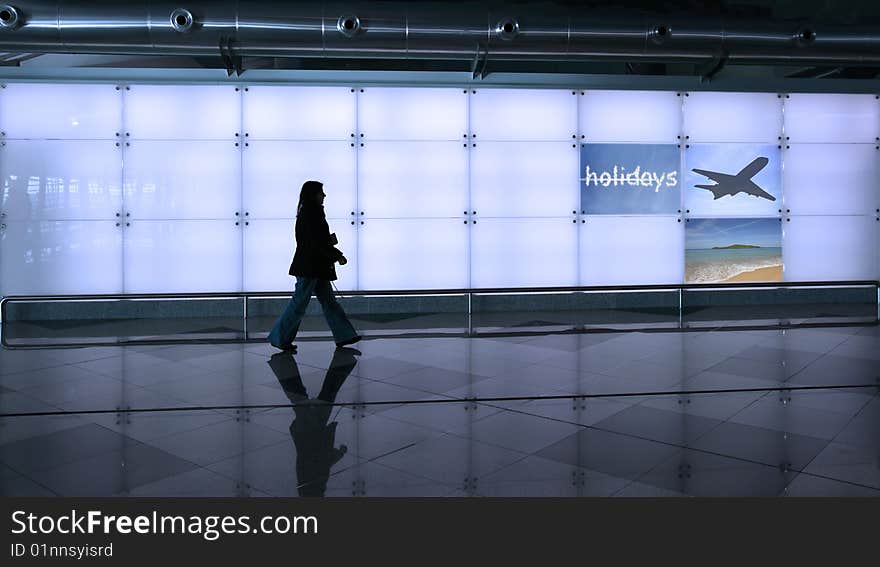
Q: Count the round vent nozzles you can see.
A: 6